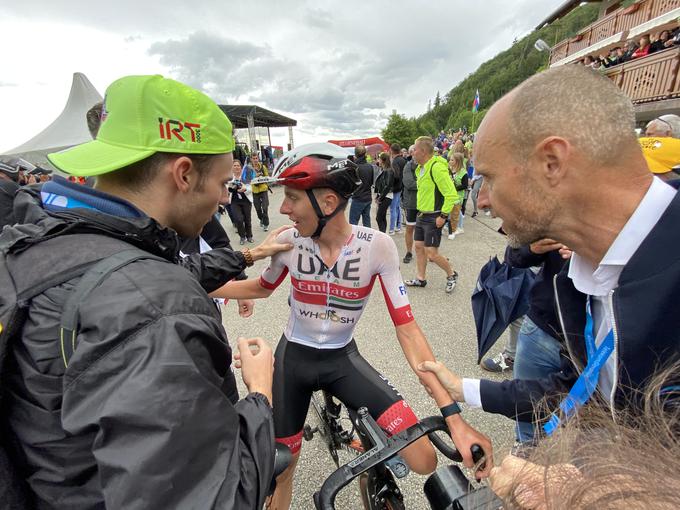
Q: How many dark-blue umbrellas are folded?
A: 1